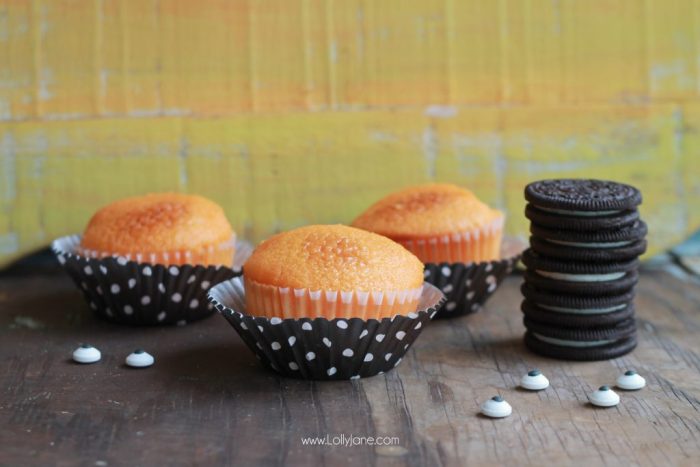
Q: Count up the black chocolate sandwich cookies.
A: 5